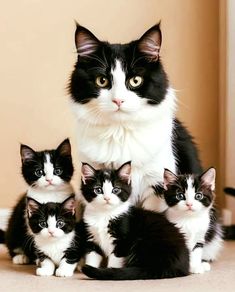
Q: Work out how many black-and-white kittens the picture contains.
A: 4